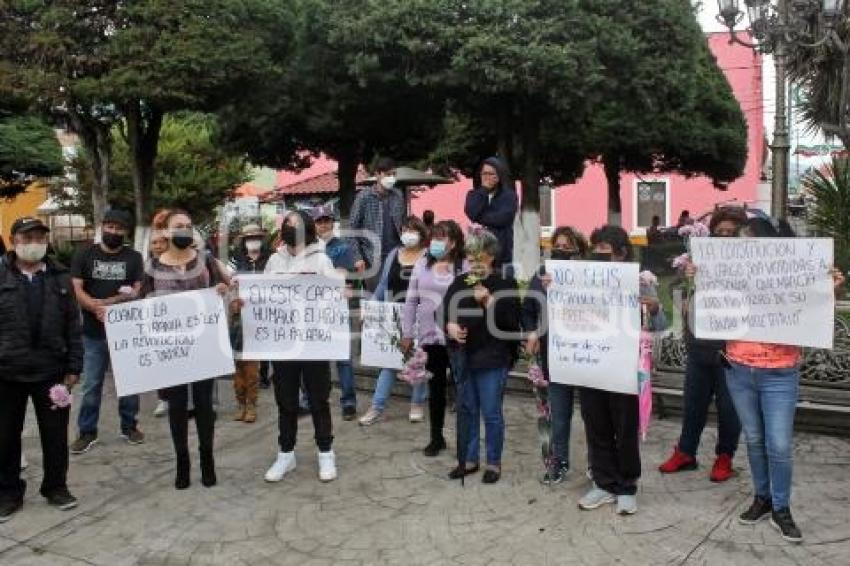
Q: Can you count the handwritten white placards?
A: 5